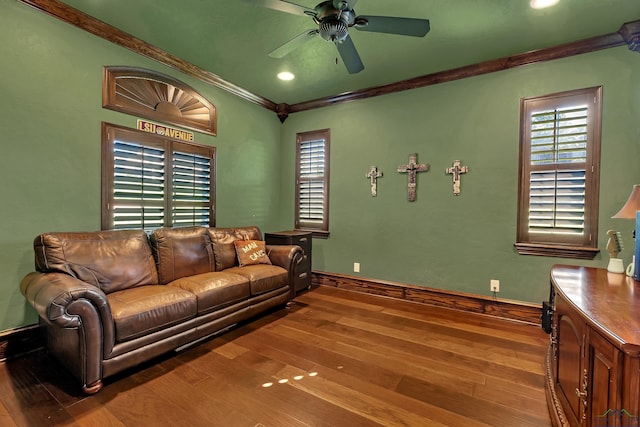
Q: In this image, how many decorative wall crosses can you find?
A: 3